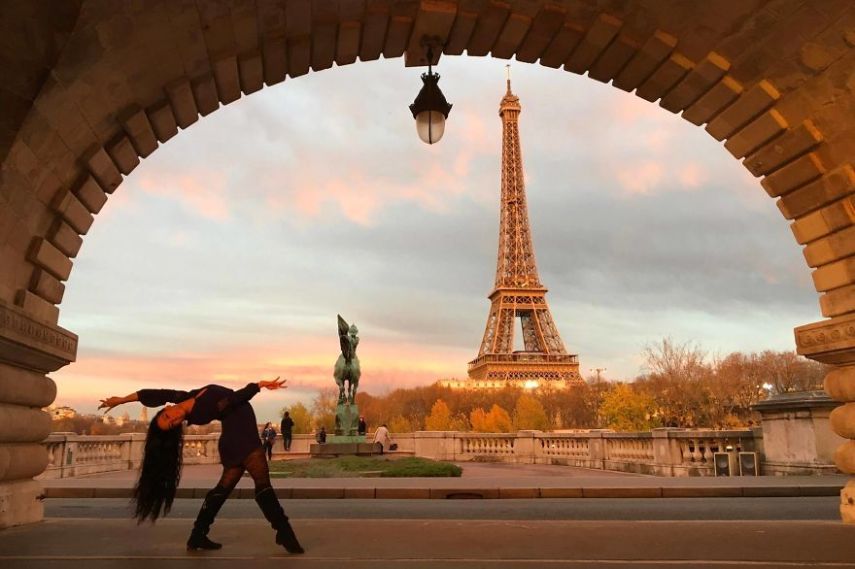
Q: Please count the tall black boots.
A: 2